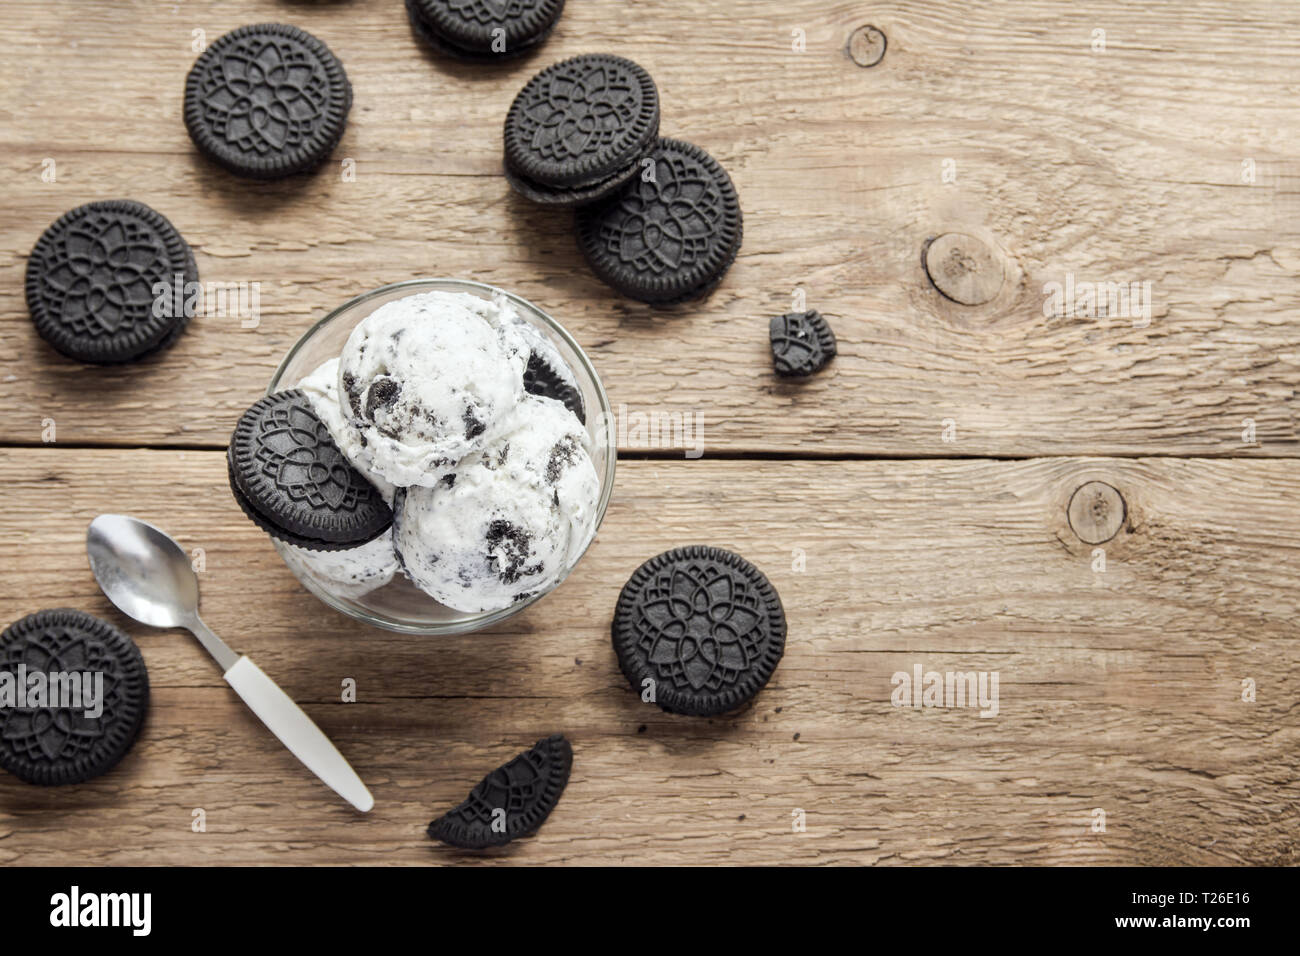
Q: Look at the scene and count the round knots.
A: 3